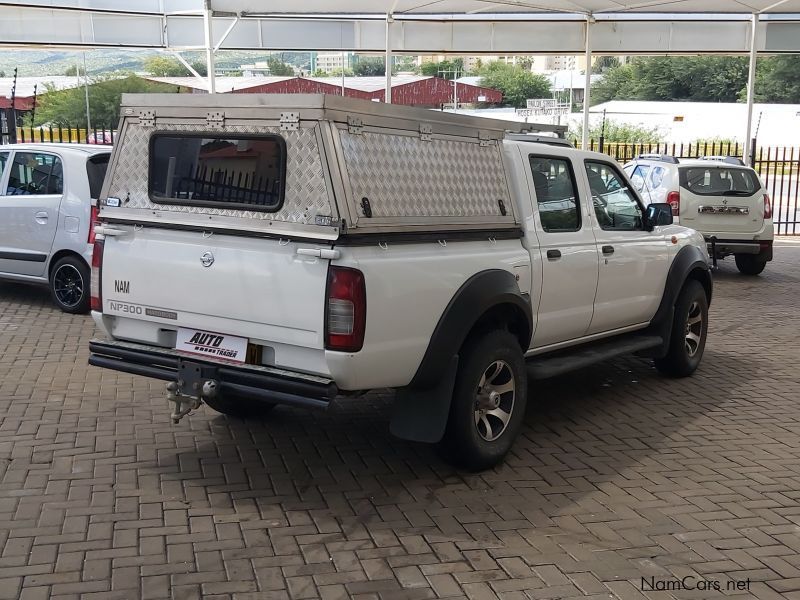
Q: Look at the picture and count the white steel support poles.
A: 4